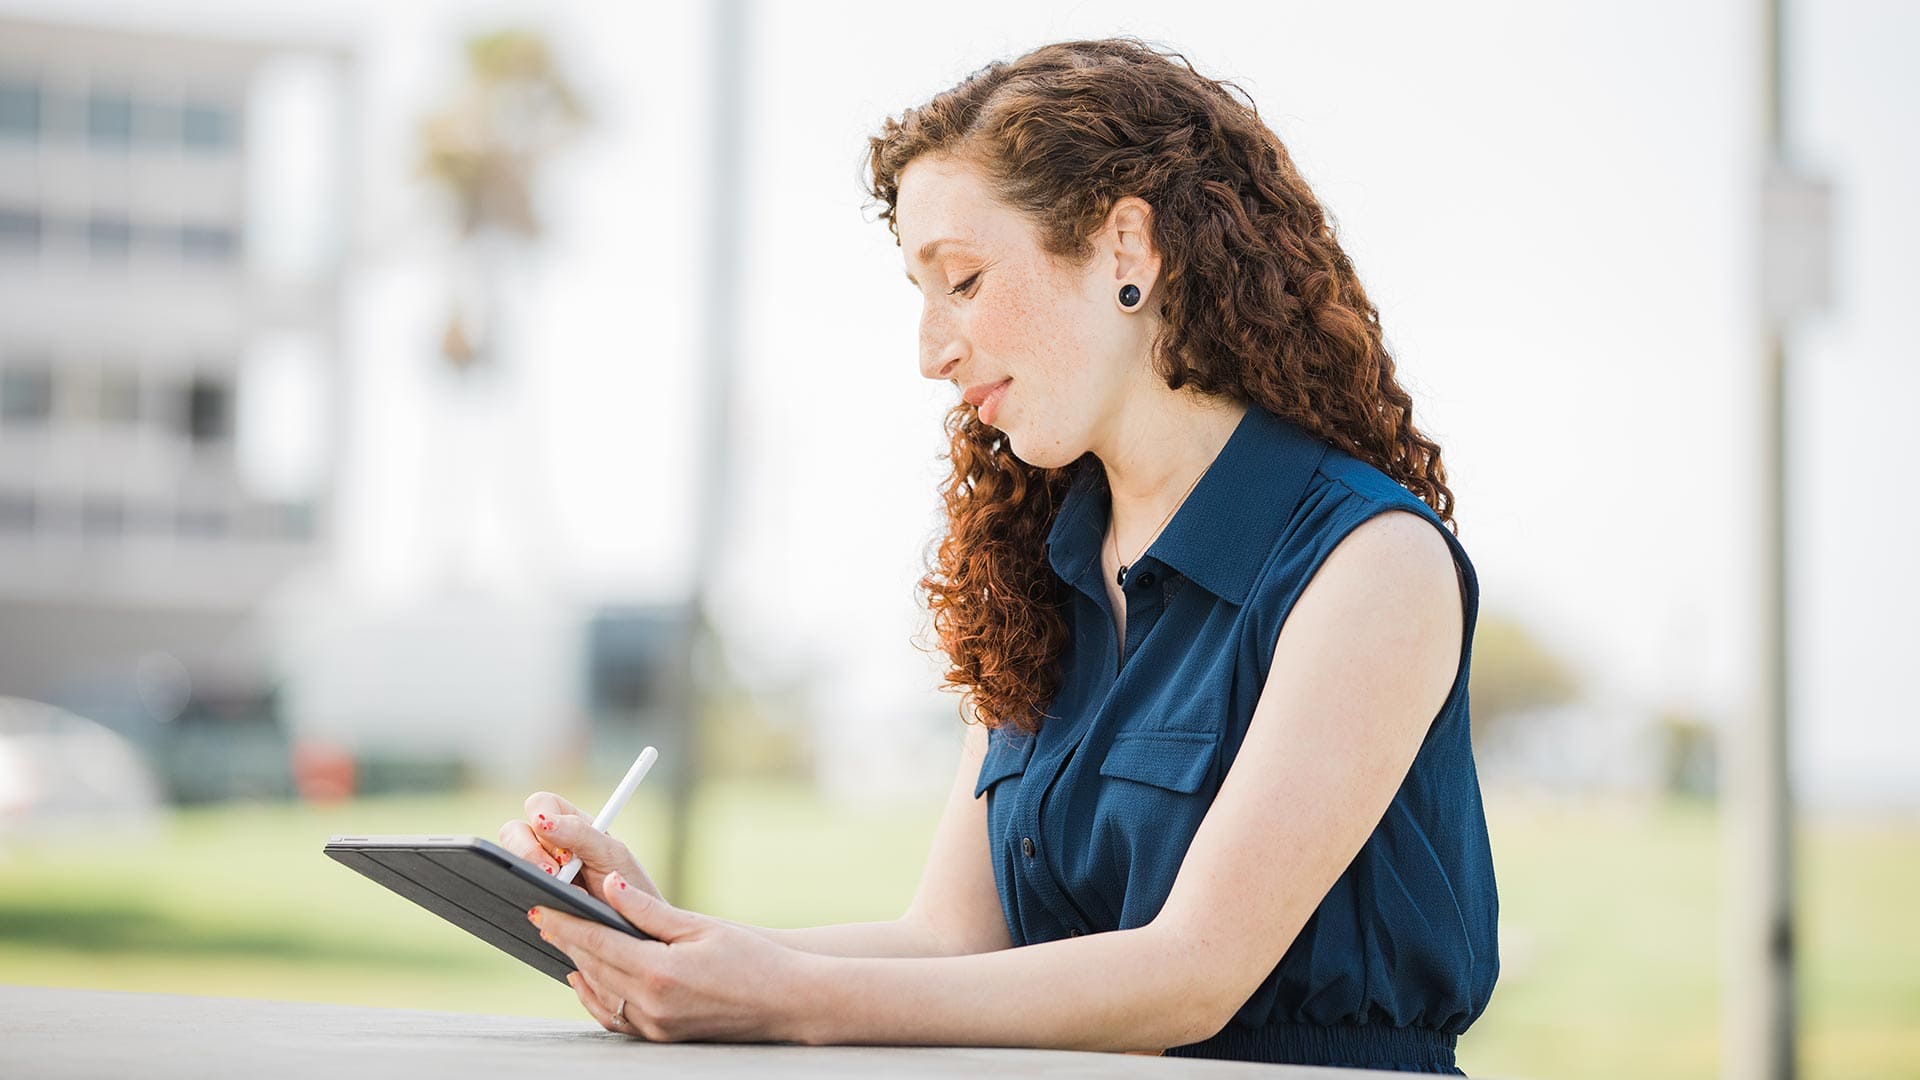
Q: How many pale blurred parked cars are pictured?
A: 1